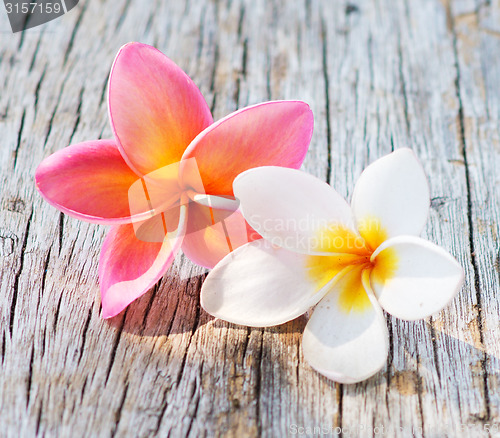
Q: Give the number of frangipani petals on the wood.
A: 10